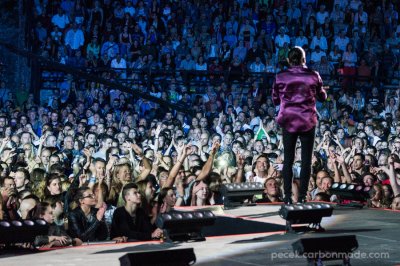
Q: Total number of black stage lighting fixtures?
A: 7